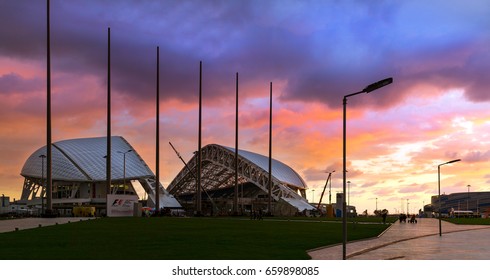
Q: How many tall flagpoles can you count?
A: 6